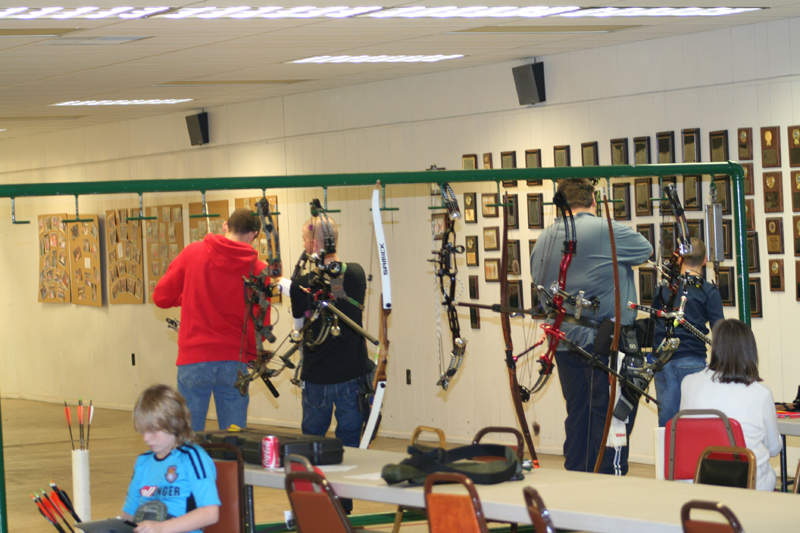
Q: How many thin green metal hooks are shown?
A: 12